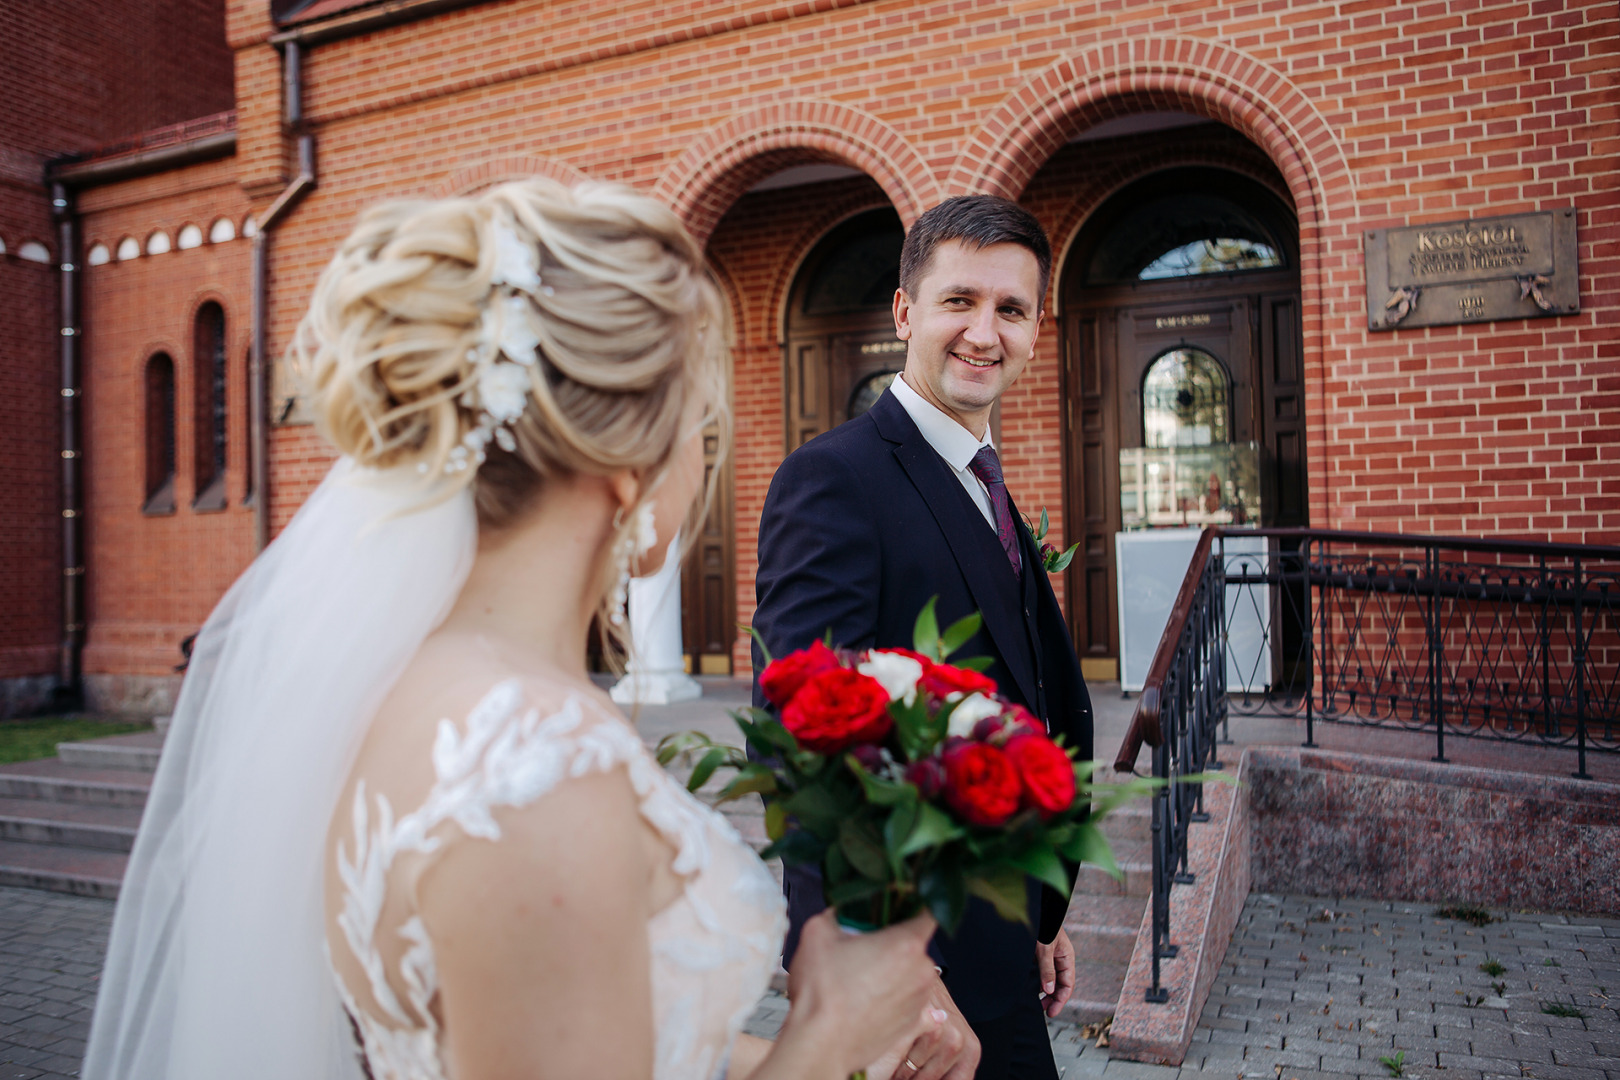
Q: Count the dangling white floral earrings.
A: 1